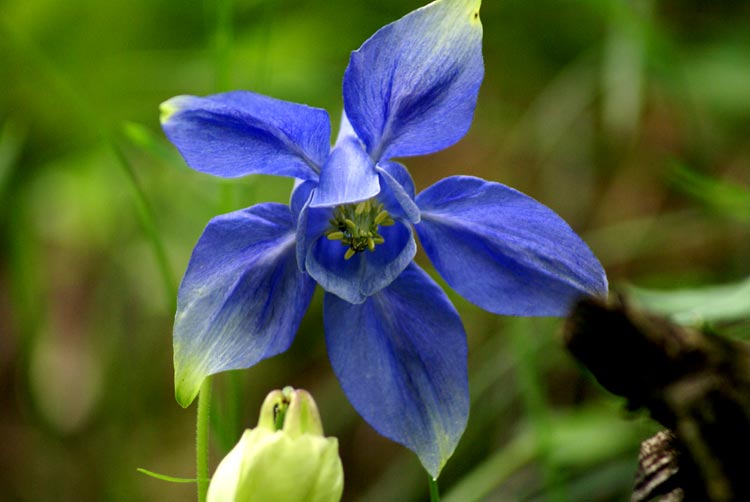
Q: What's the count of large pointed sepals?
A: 5